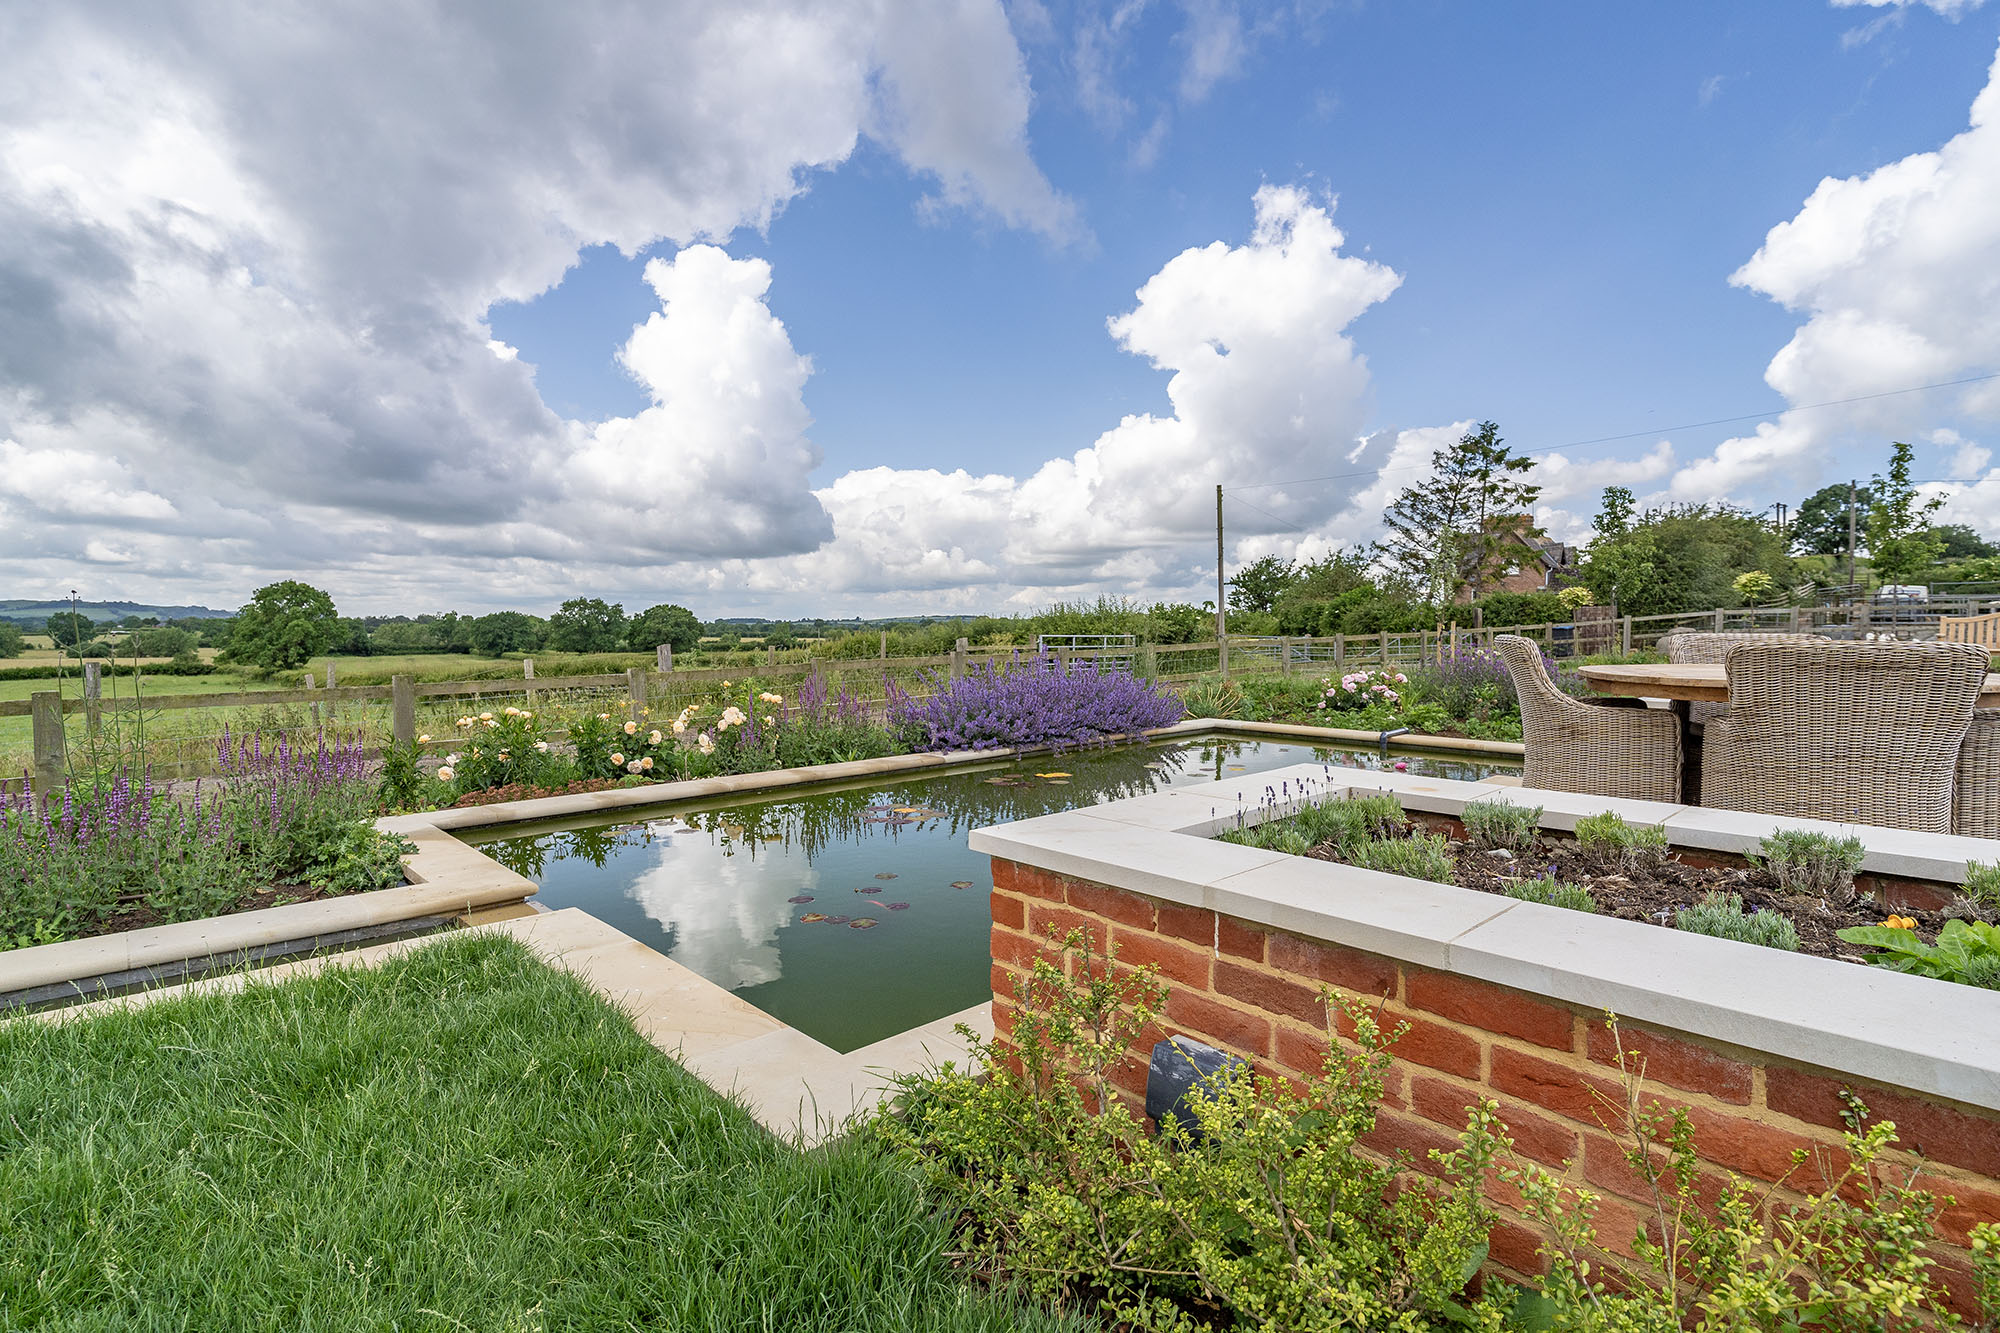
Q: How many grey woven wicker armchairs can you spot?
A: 4